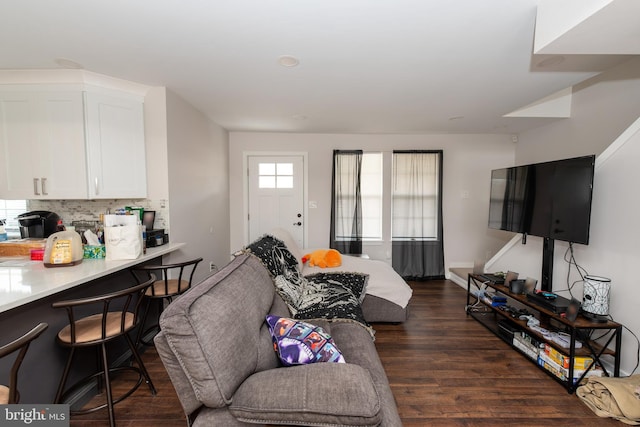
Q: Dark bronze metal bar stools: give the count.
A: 3